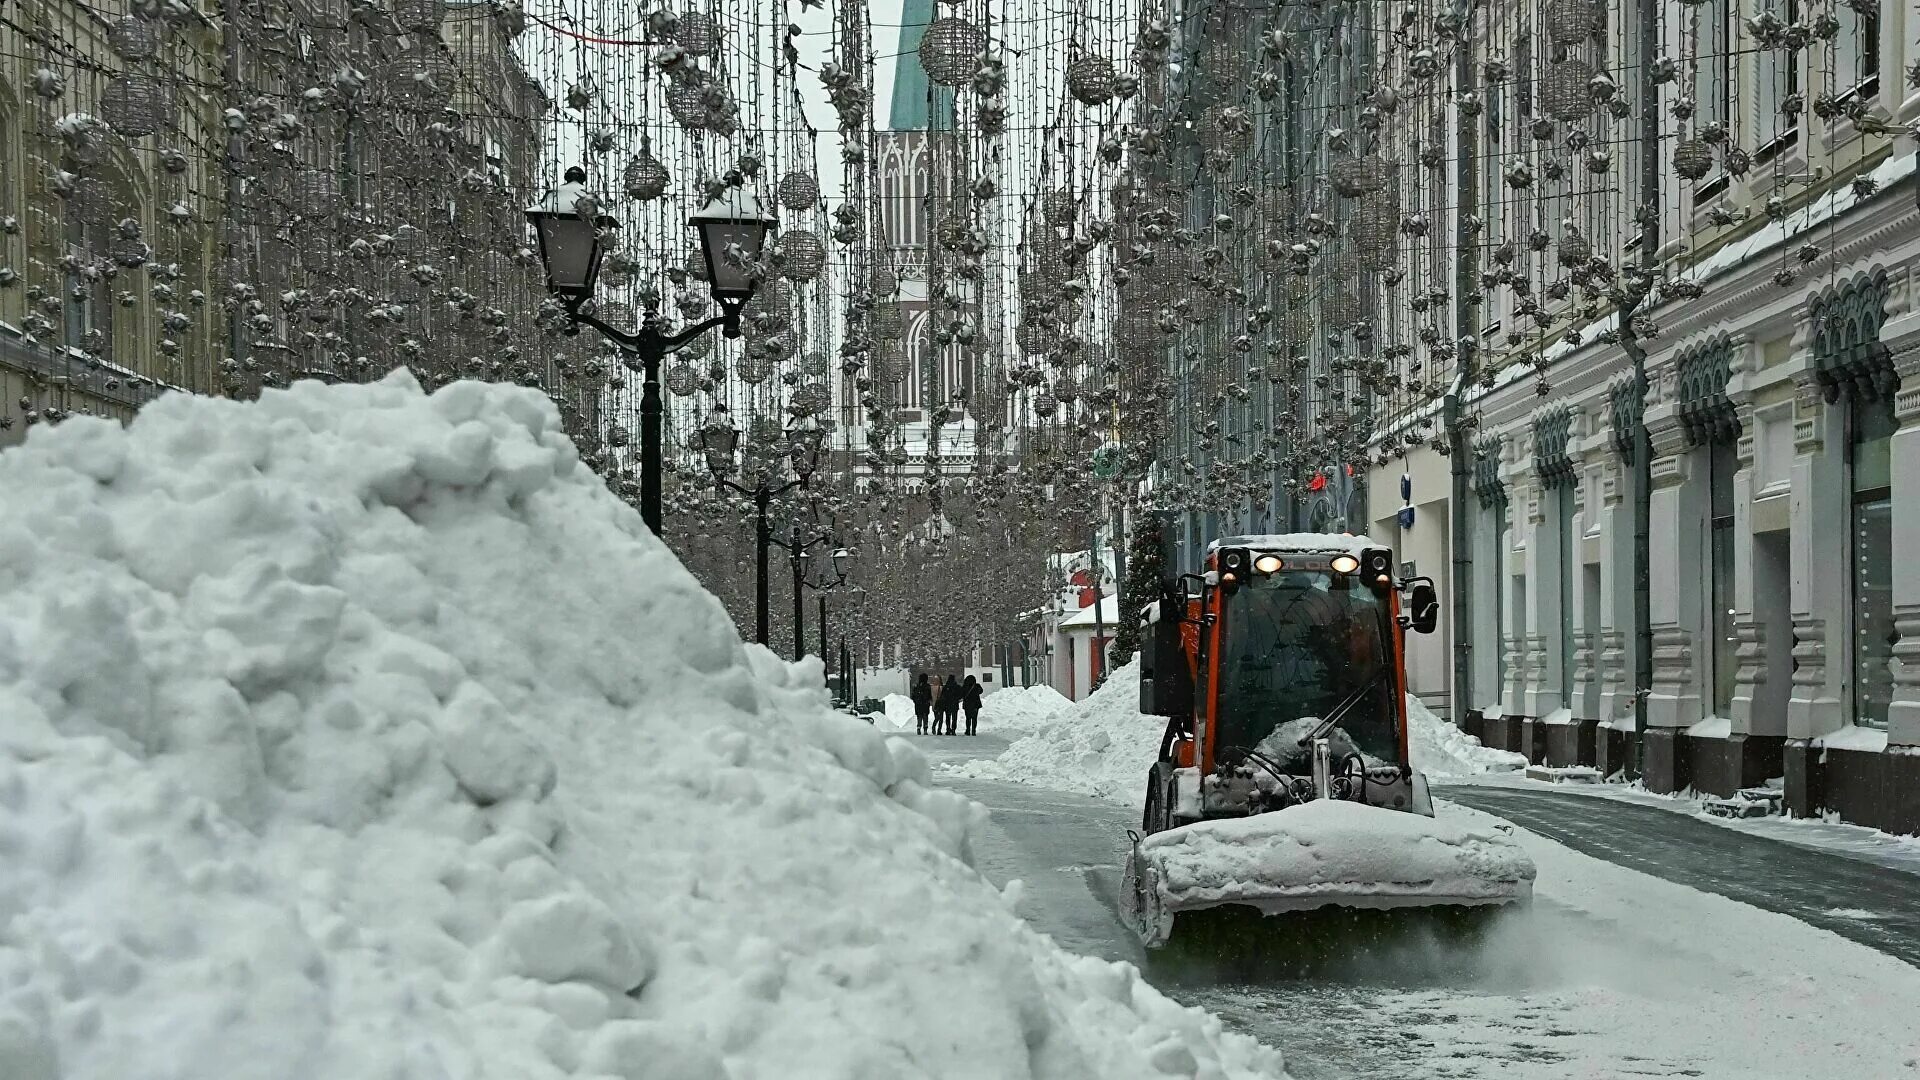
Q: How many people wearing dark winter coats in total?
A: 3